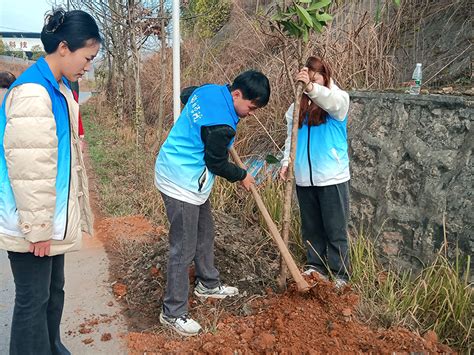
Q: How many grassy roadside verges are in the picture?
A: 1